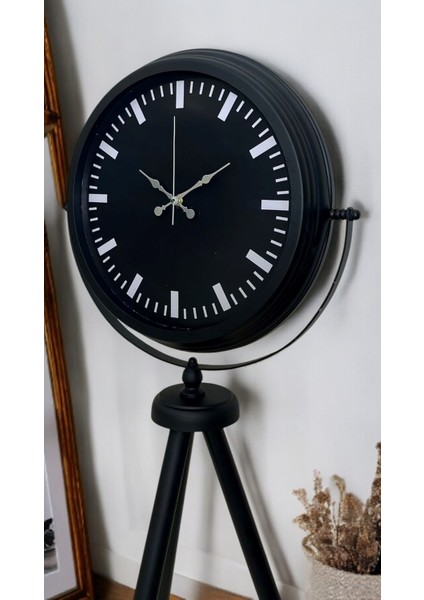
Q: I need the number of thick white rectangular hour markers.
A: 12